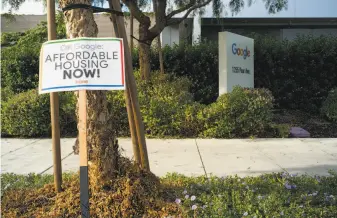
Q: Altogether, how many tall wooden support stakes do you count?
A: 3